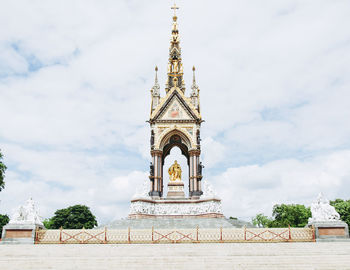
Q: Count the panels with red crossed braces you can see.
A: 6